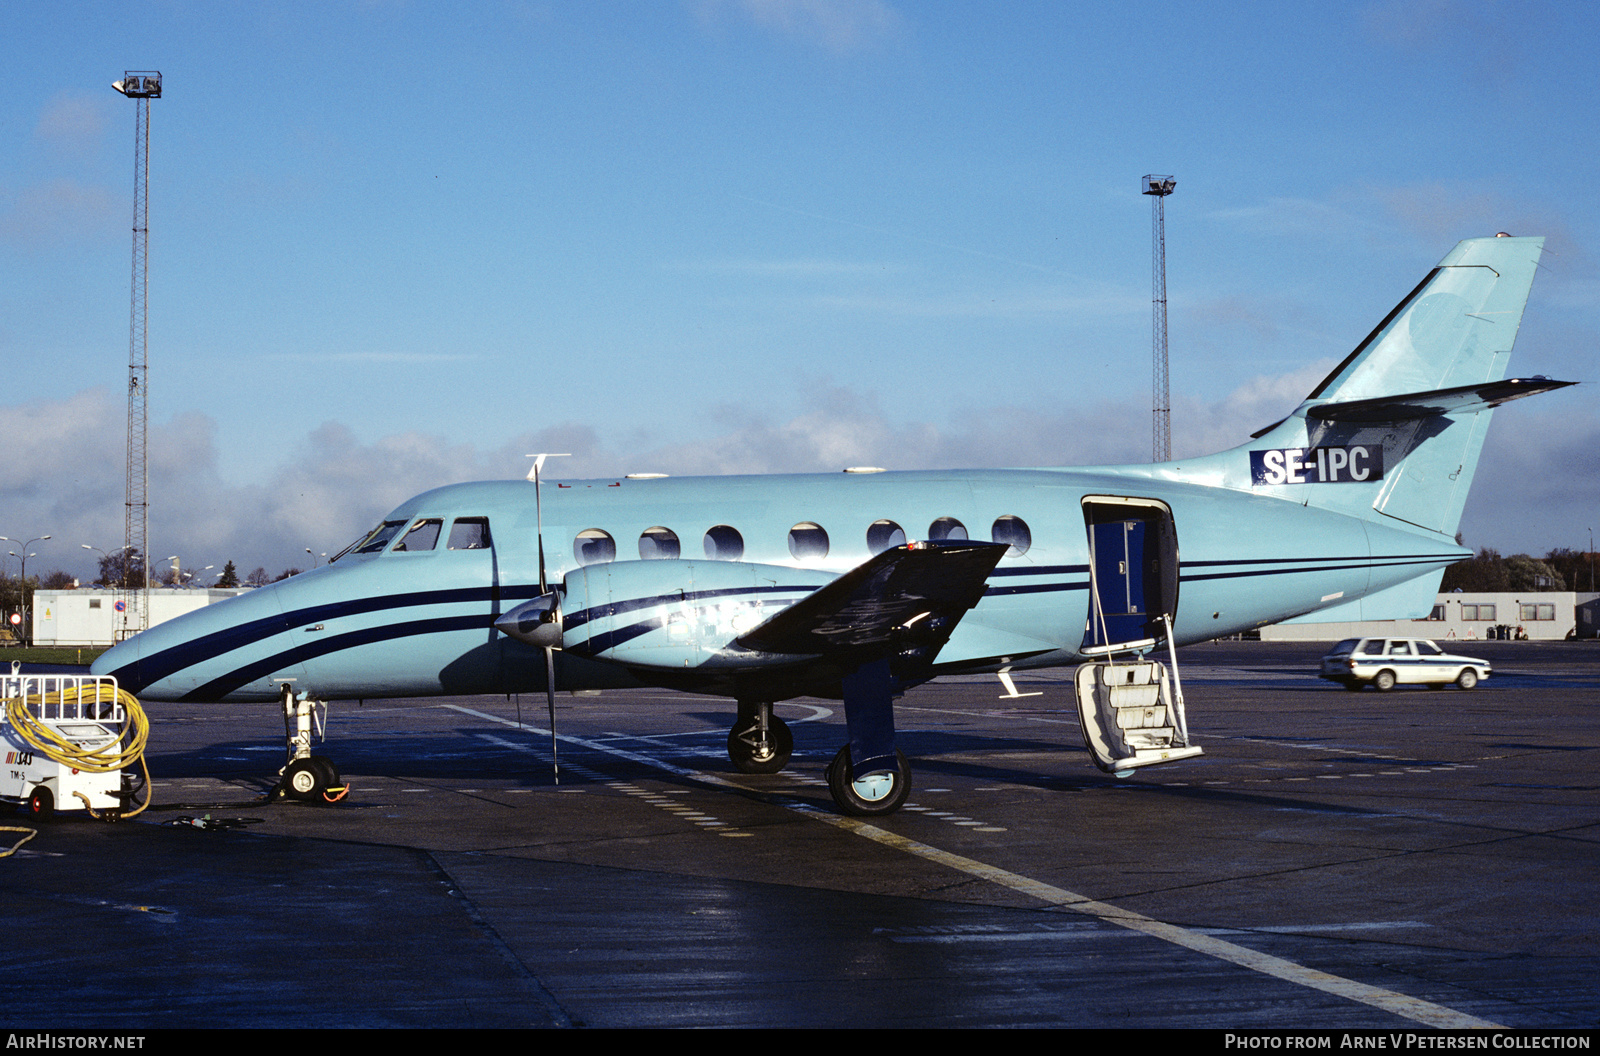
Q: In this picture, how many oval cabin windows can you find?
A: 7